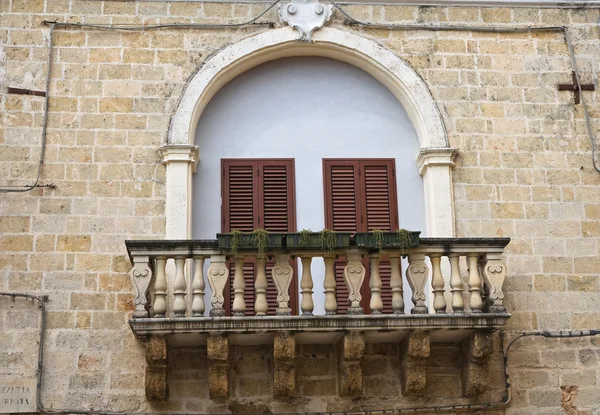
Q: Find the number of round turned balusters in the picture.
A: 12